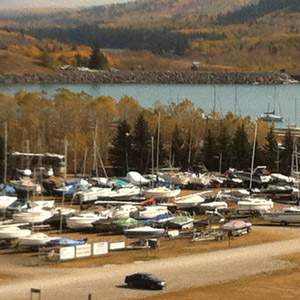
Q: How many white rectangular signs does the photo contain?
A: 4